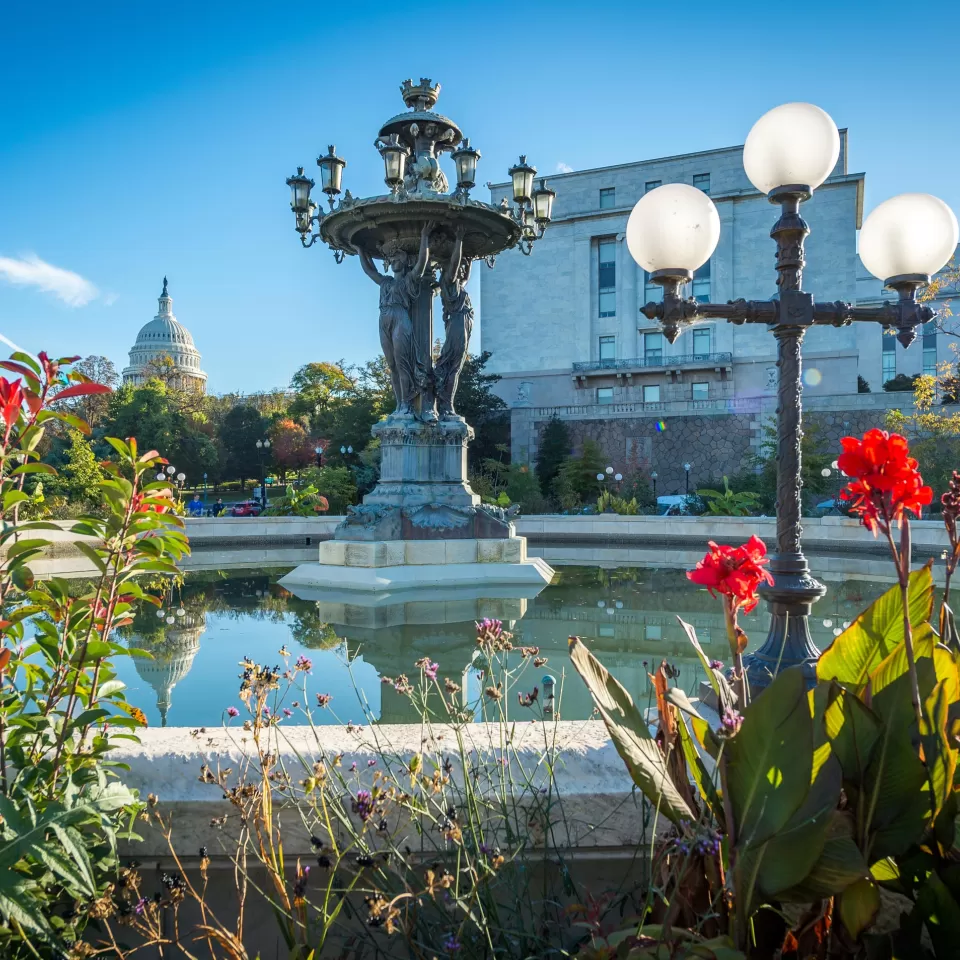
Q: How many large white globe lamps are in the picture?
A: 3